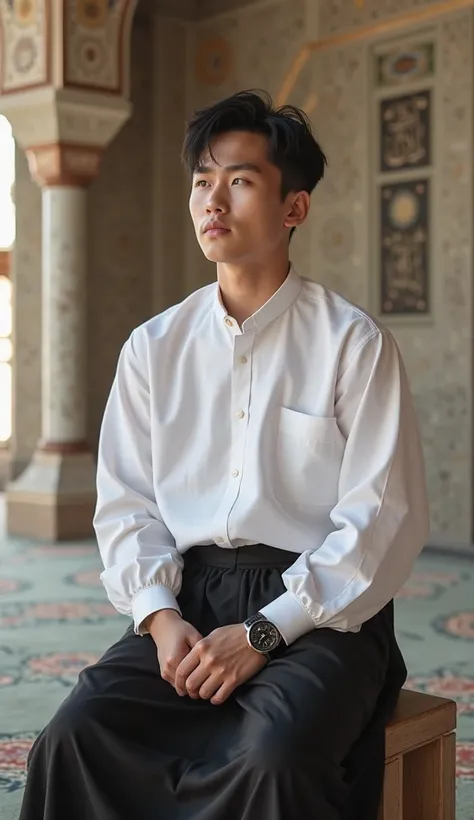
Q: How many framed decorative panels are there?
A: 3